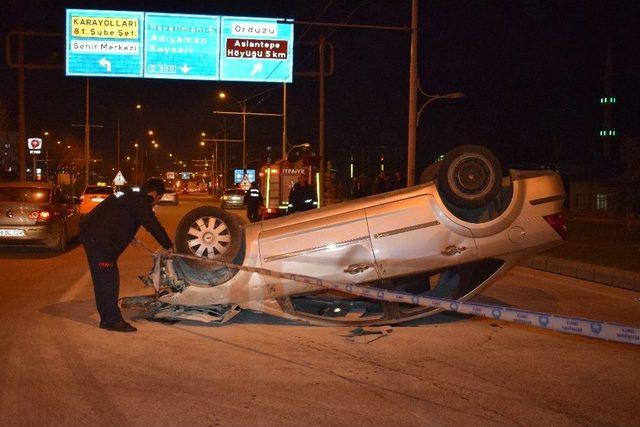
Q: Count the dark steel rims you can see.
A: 1